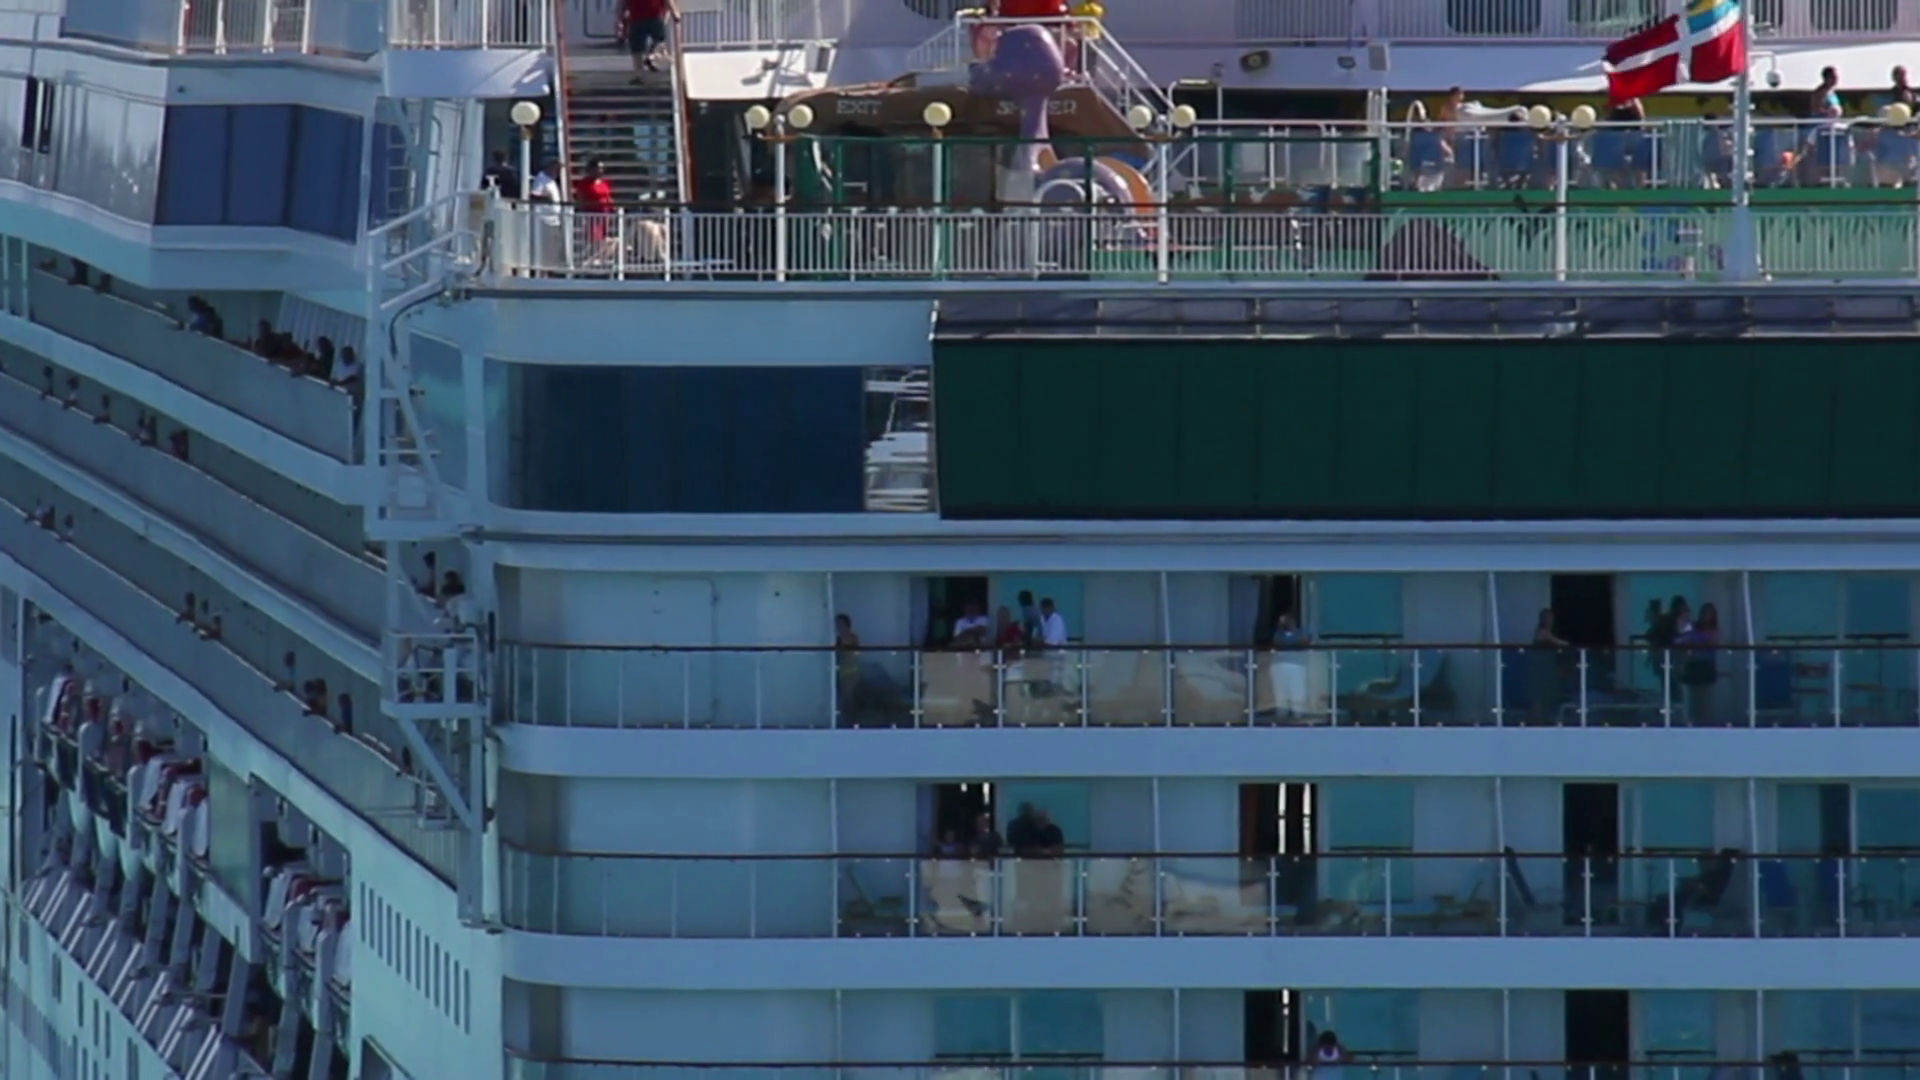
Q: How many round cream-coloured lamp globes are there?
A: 9